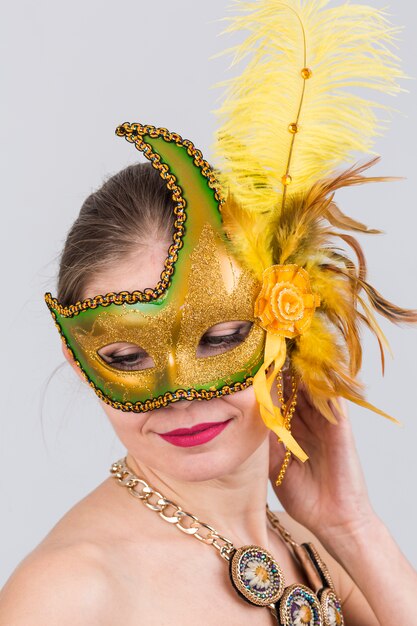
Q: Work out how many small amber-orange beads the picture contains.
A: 3